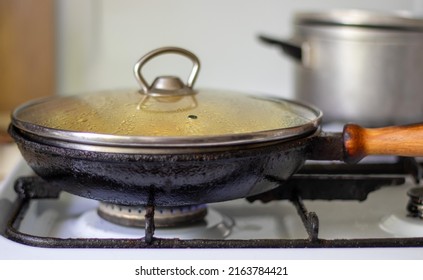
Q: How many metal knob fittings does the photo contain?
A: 1